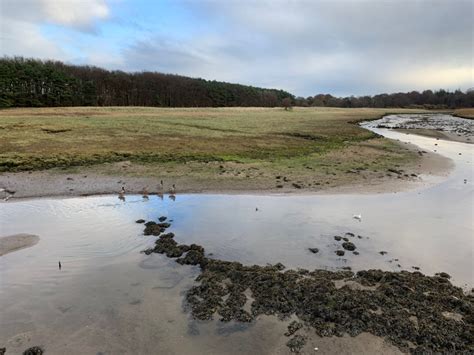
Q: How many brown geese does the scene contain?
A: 4